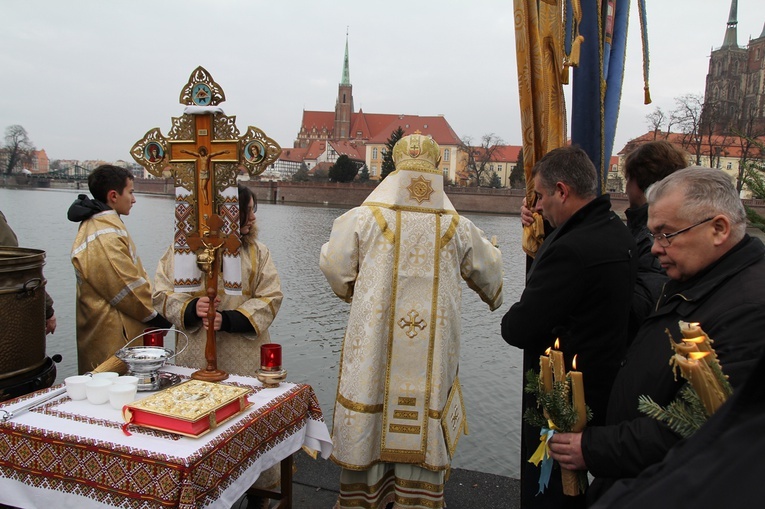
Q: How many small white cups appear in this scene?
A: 5